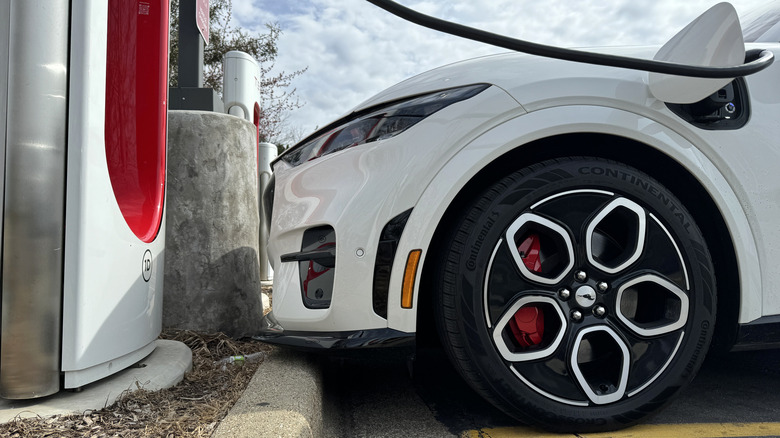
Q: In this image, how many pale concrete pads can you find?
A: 1